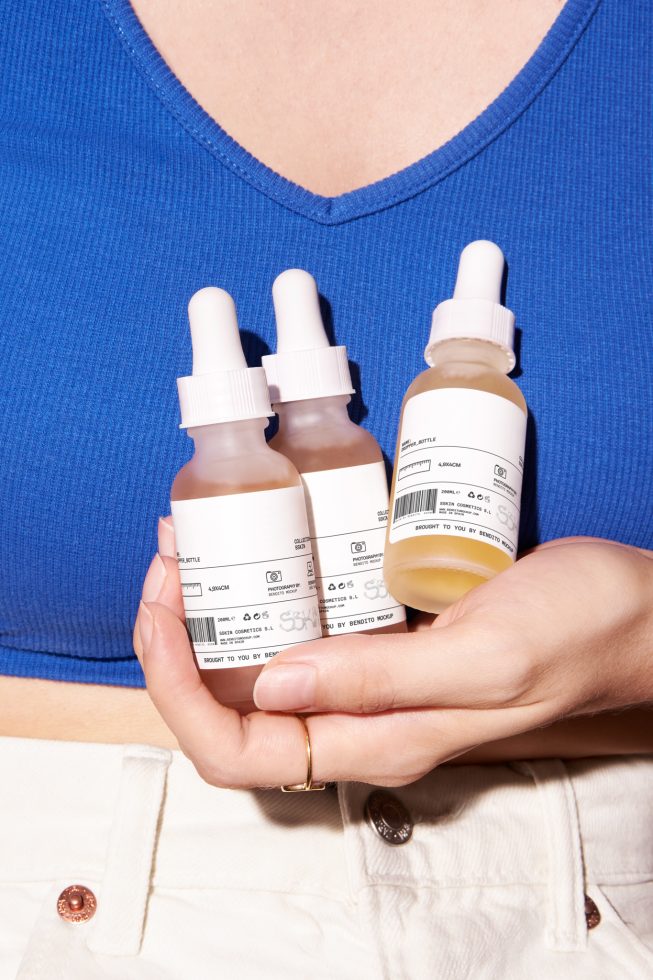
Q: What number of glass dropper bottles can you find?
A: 3